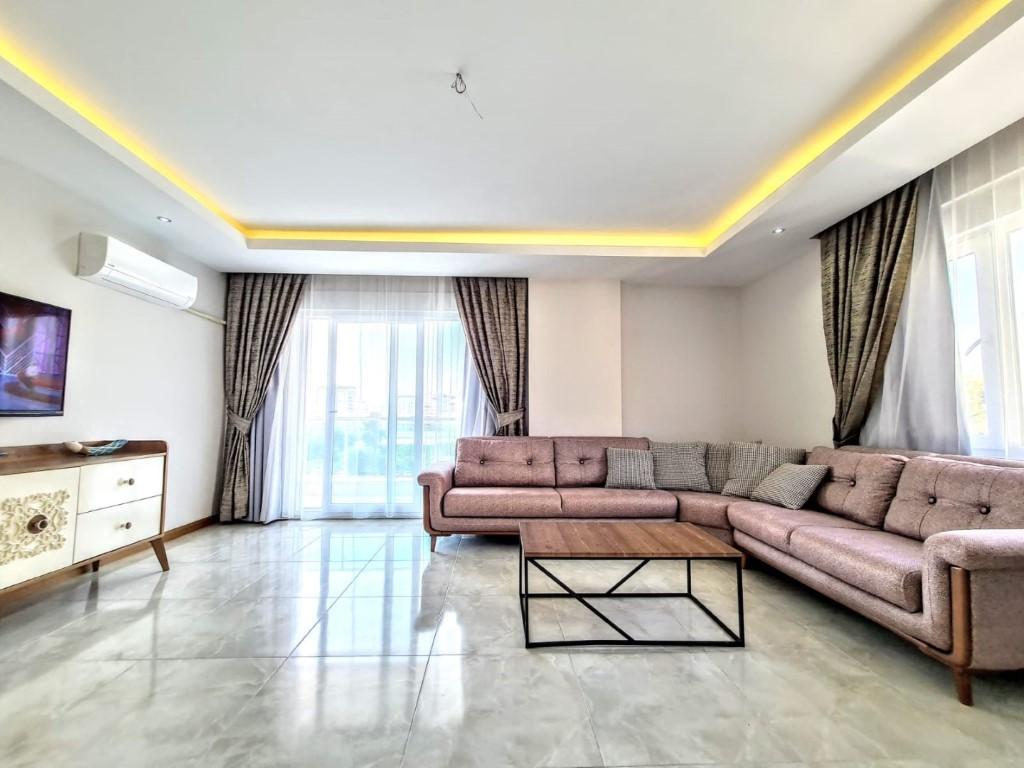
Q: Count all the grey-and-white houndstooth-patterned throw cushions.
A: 5